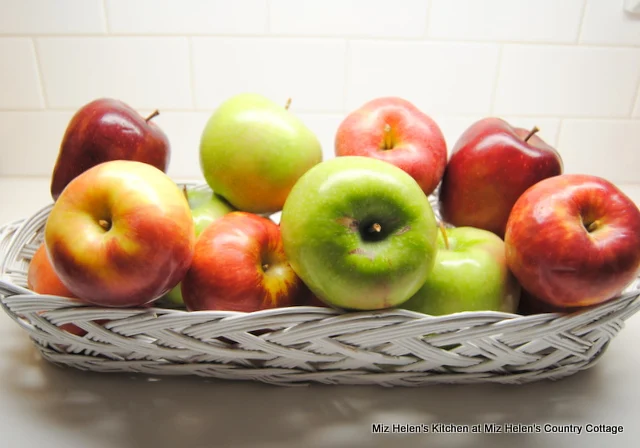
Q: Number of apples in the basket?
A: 11